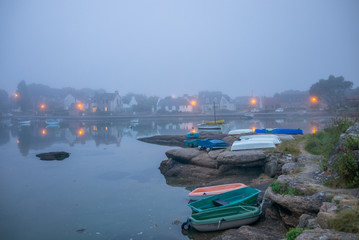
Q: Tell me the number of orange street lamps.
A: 6